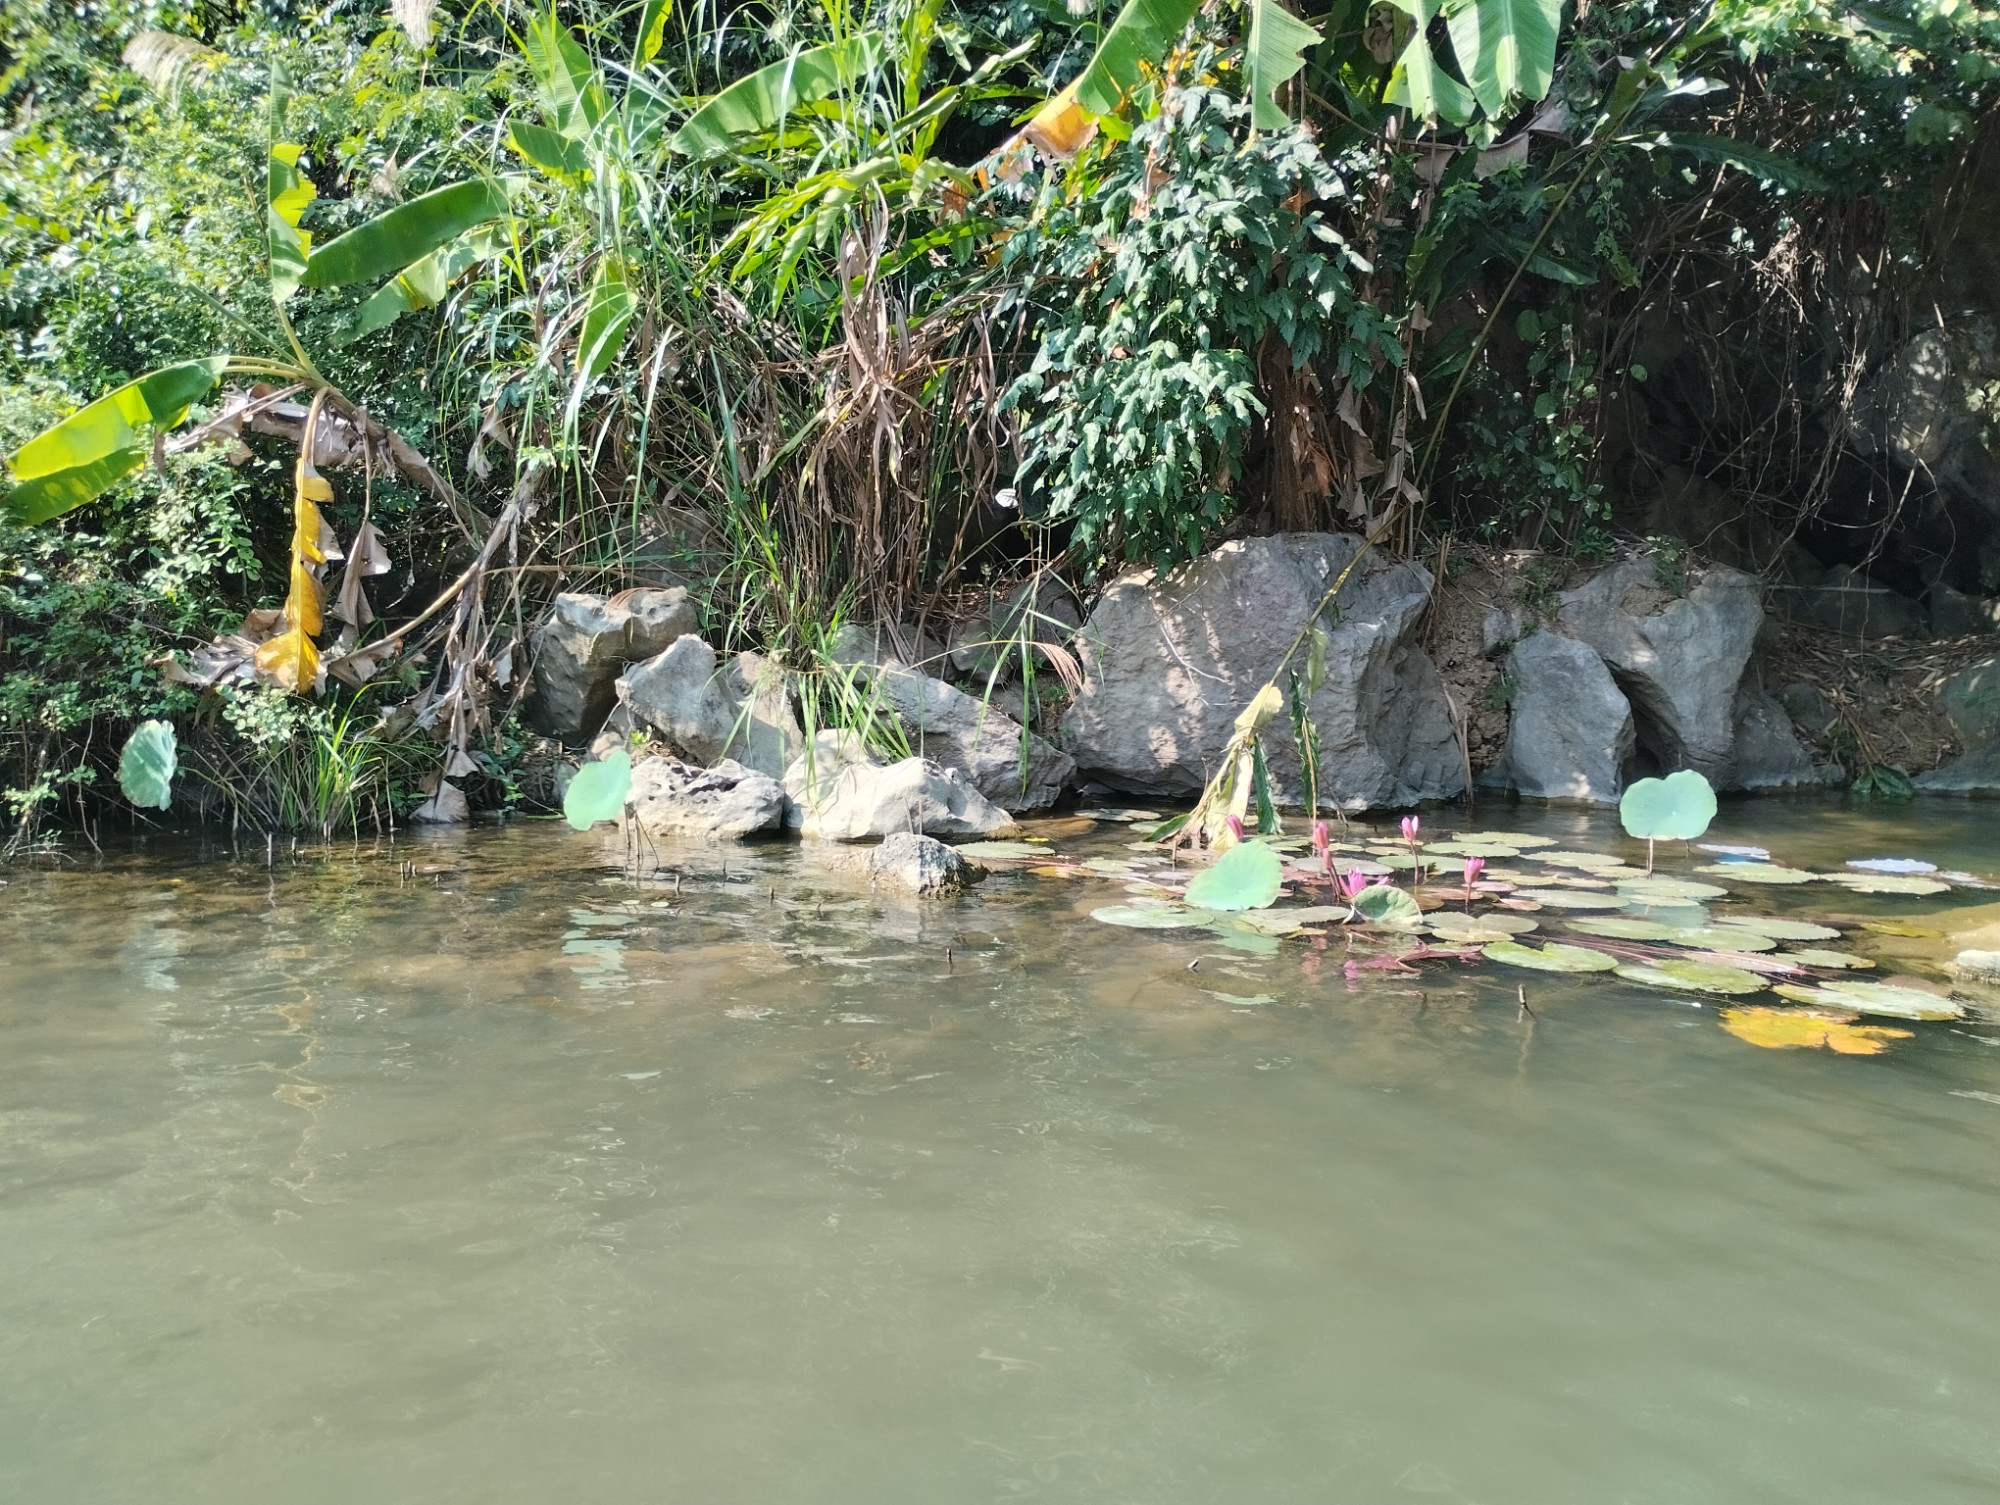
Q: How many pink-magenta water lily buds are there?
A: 6